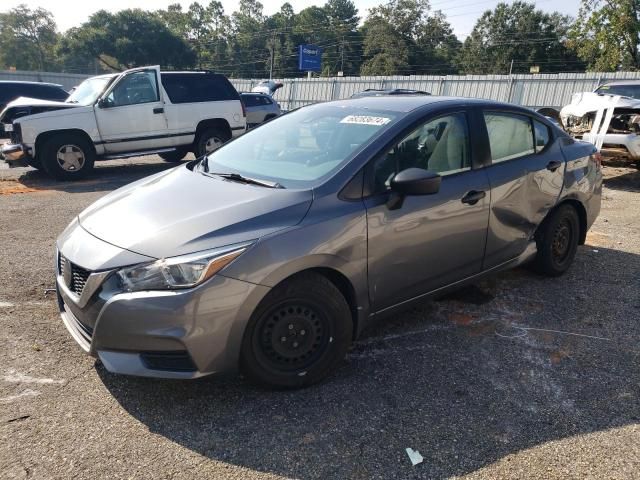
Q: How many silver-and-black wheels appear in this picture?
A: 2